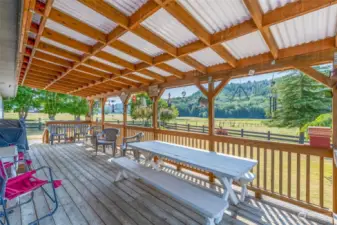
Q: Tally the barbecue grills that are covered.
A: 1